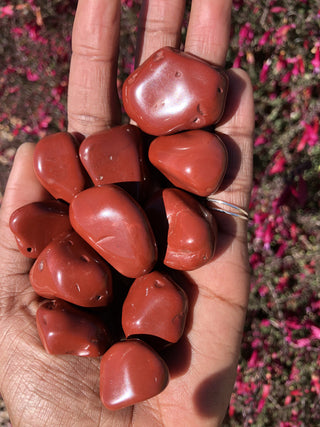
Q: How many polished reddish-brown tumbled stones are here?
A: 11